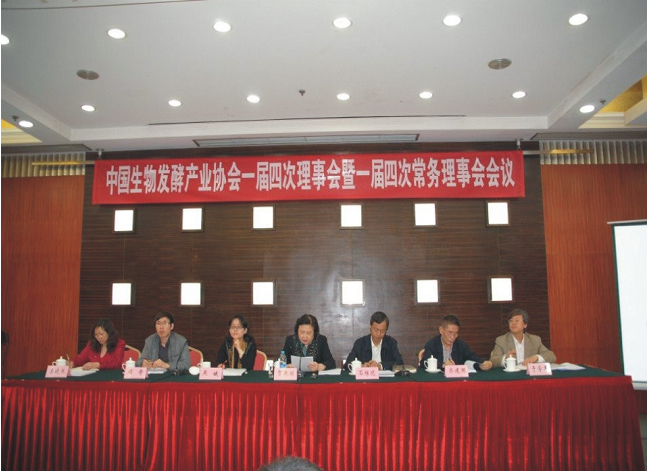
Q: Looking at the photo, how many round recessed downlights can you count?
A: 14